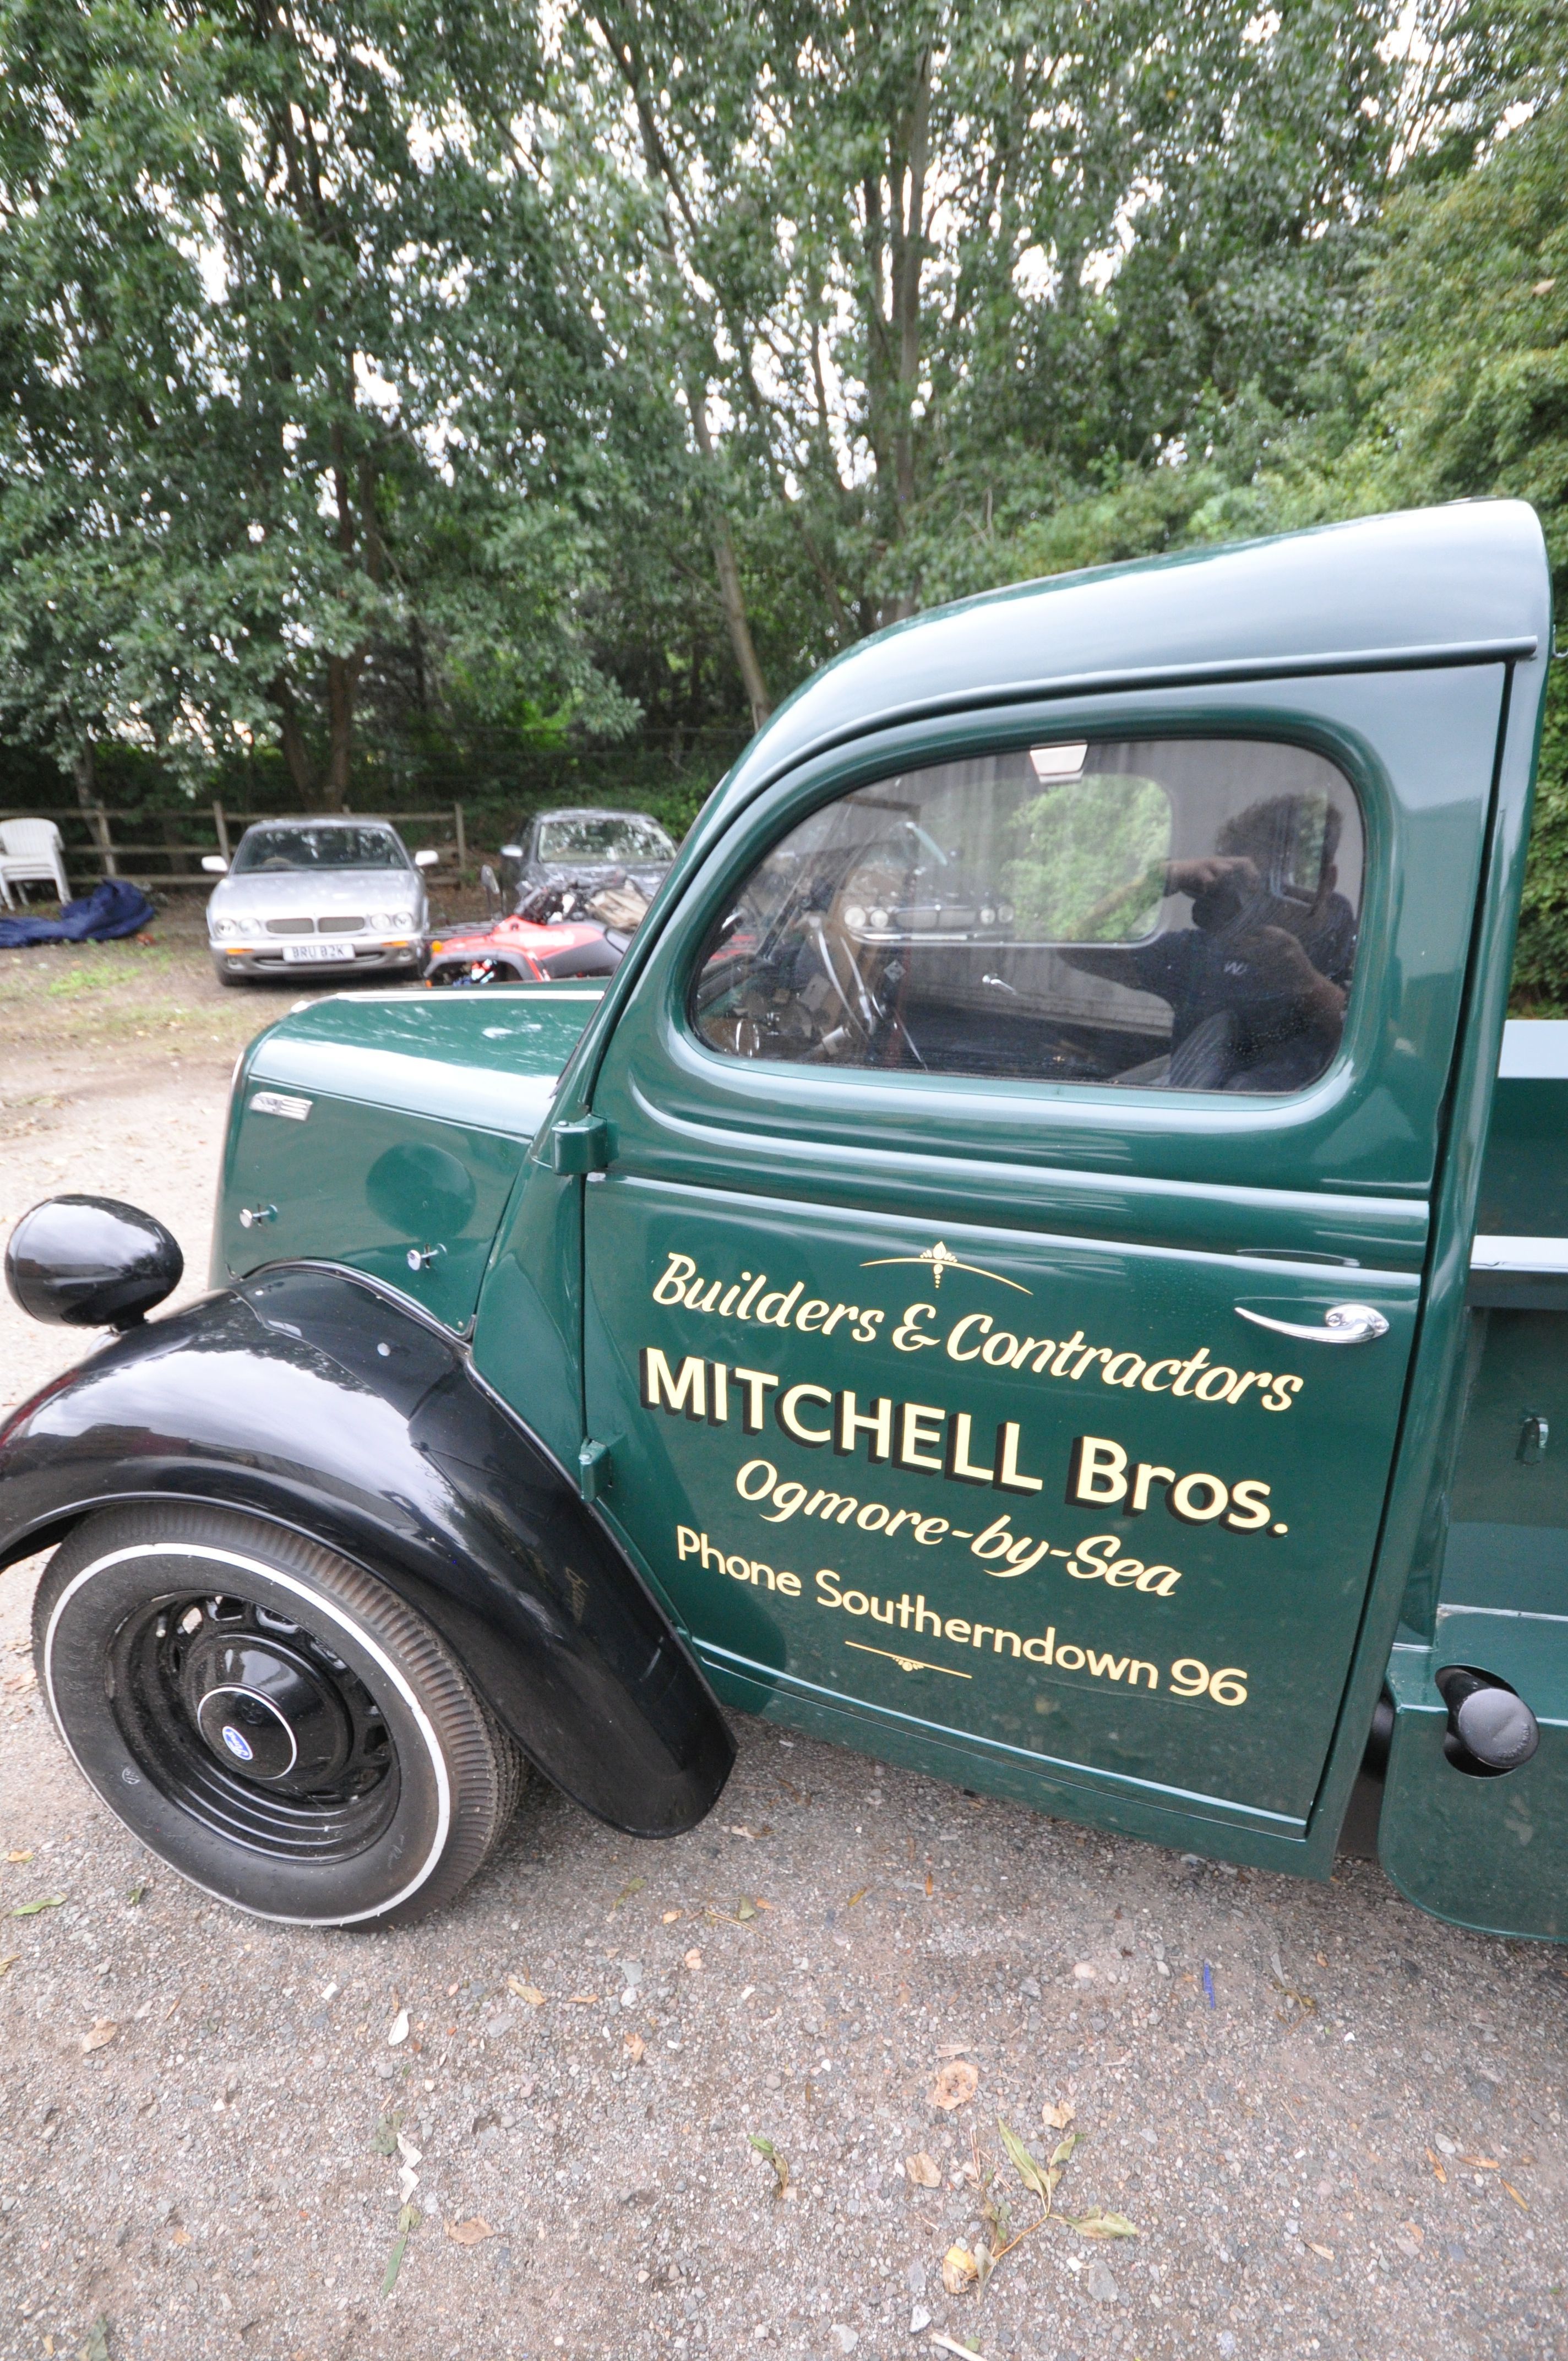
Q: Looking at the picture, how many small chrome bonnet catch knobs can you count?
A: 2